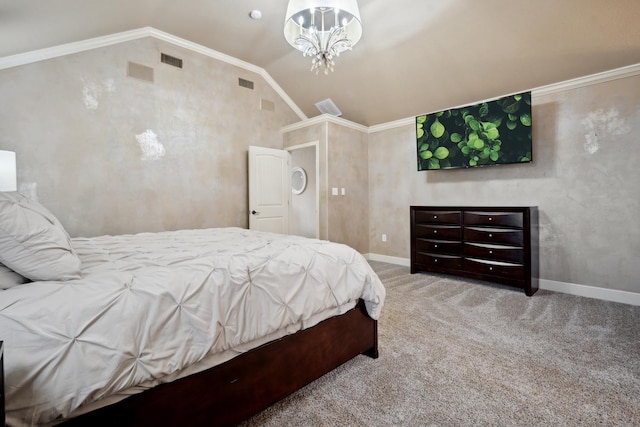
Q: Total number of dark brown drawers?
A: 8